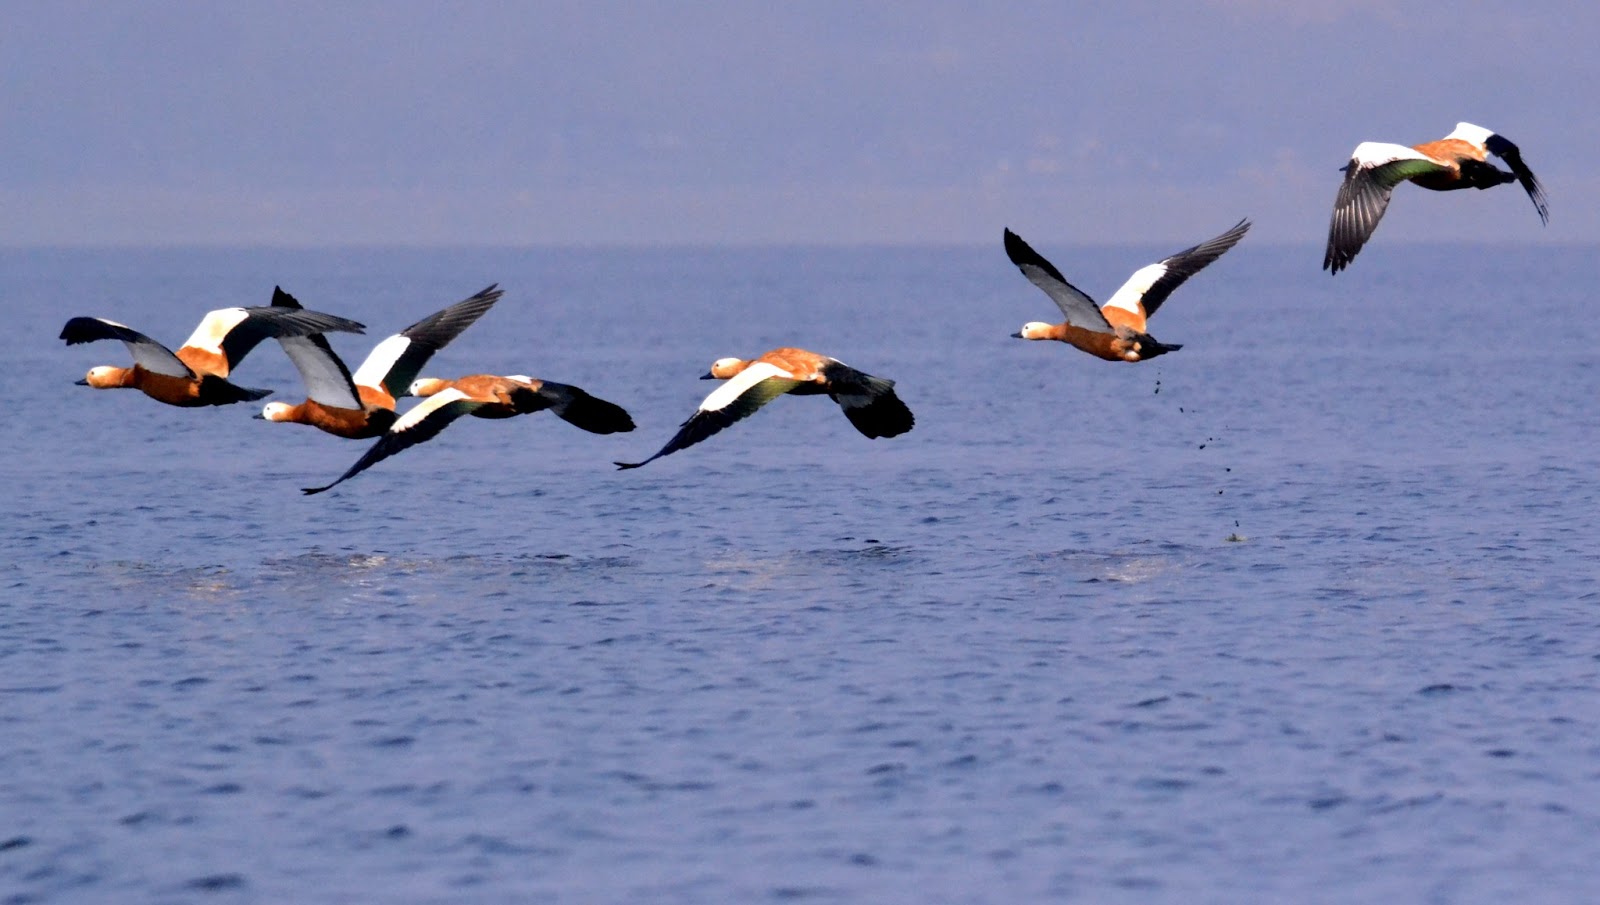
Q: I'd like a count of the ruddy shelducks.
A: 6